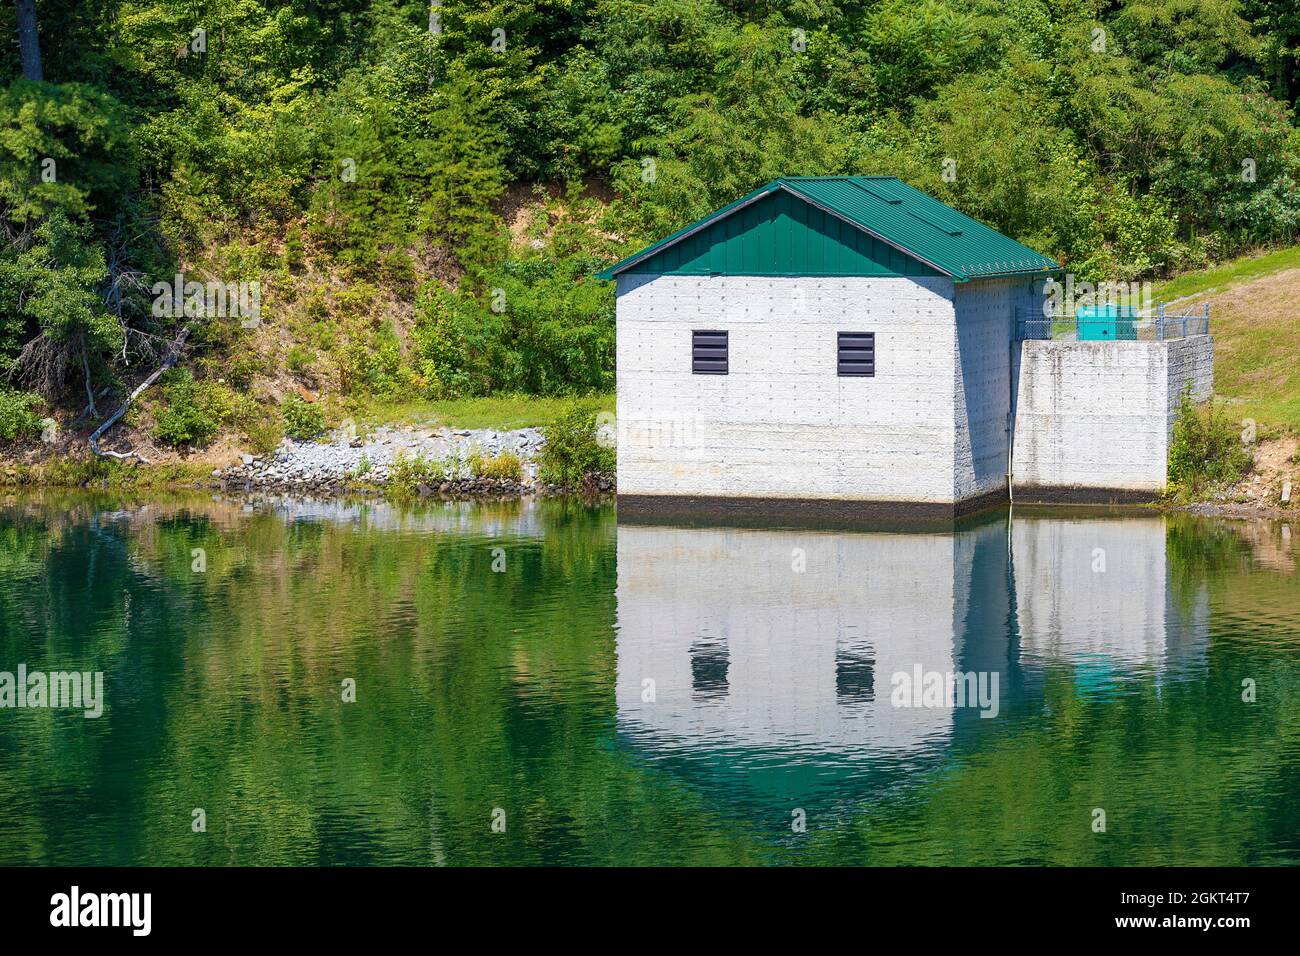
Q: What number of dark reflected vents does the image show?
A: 2